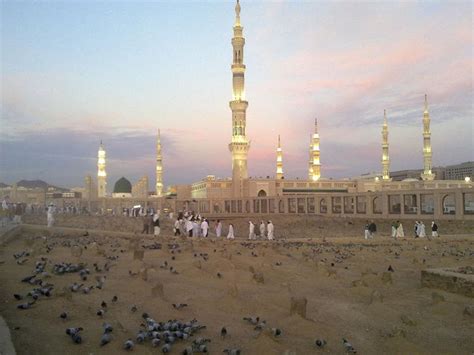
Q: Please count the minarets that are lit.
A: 7